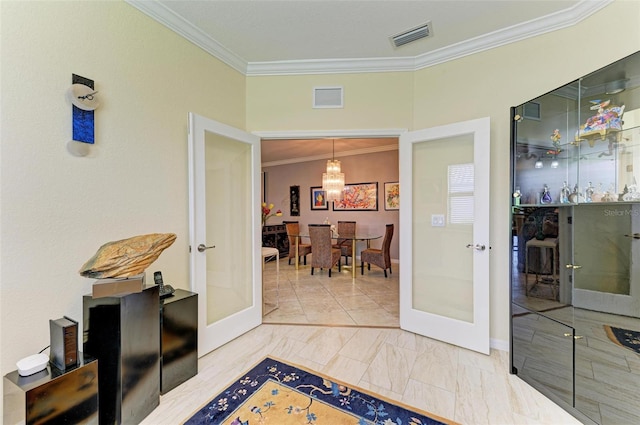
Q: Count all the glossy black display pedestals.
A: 3